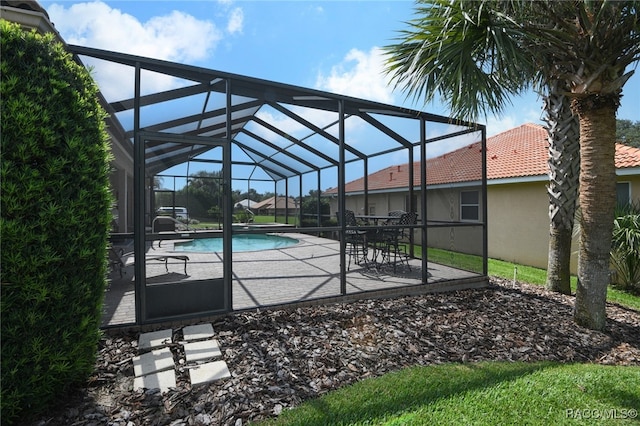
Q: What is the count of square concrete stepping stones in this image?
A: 6